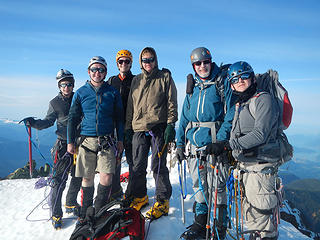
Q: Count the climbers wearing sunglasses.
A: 6